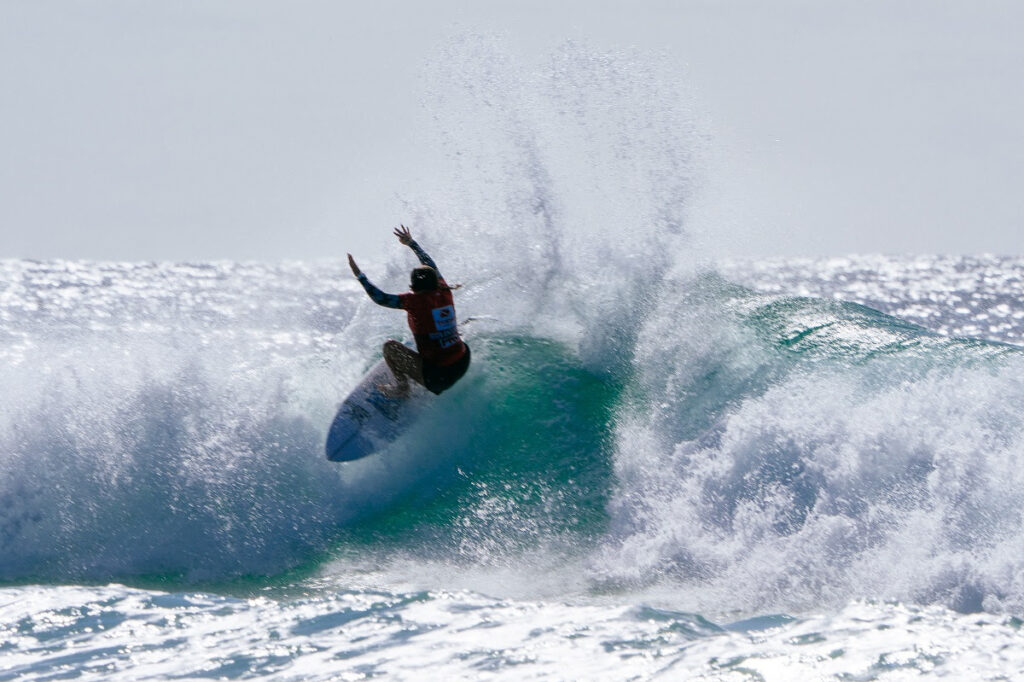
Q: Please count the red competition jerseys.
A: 1